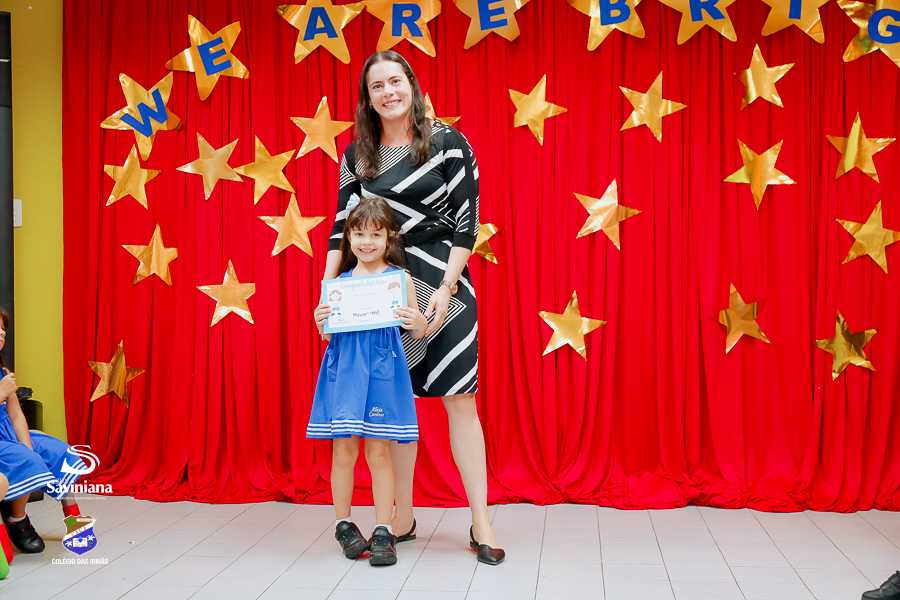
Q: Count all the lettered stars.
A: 9